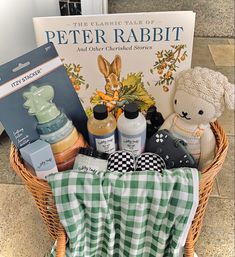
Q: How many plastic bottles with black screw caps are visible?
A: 2